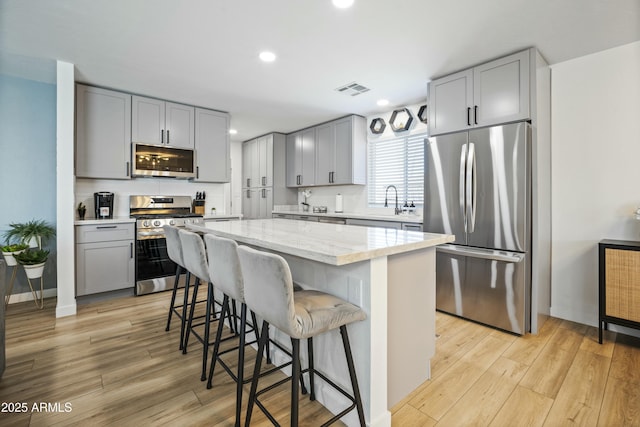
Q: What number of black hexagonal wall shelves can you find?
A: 3